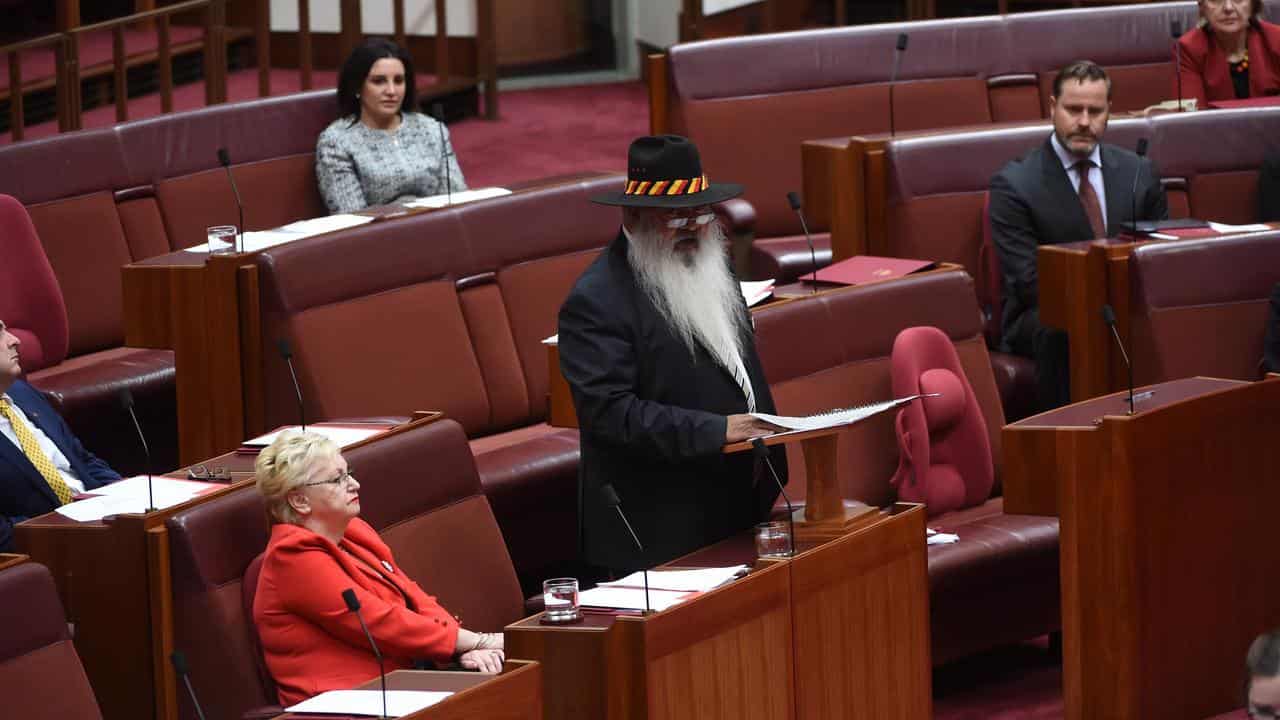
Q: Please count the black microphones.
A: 13